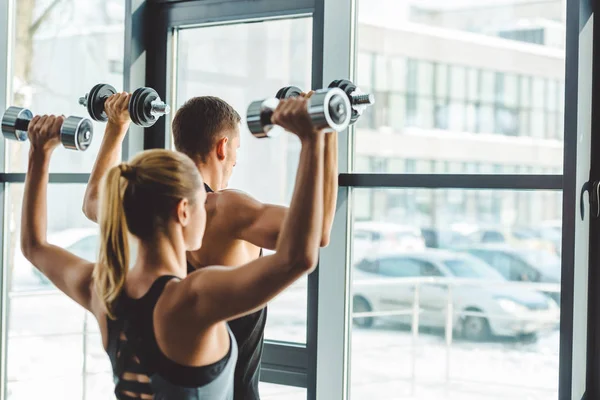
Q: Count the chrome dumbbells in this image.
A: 2